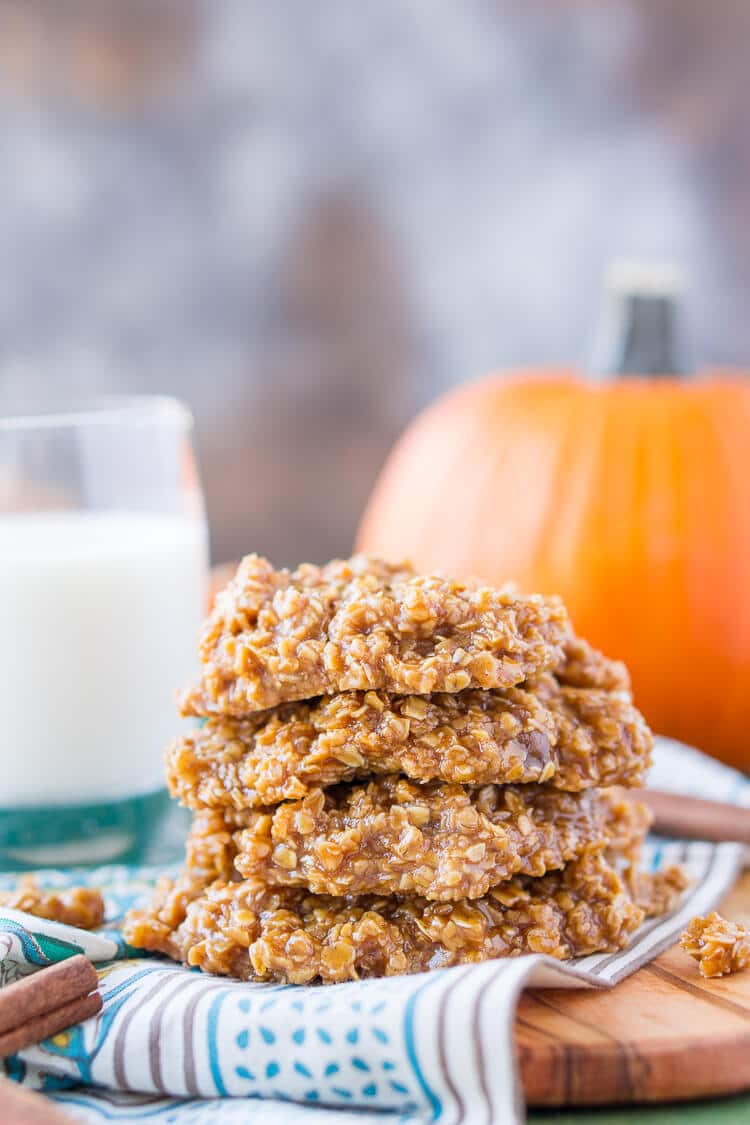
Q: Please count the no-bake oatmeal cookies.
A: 4